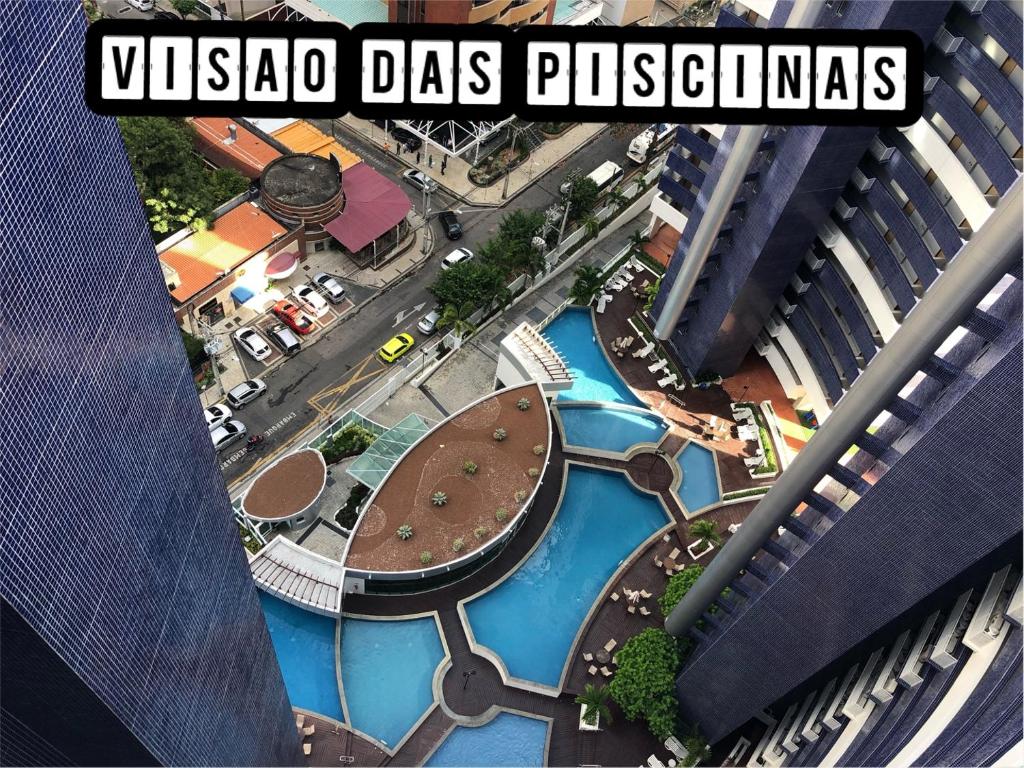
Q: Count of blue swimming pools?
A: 7